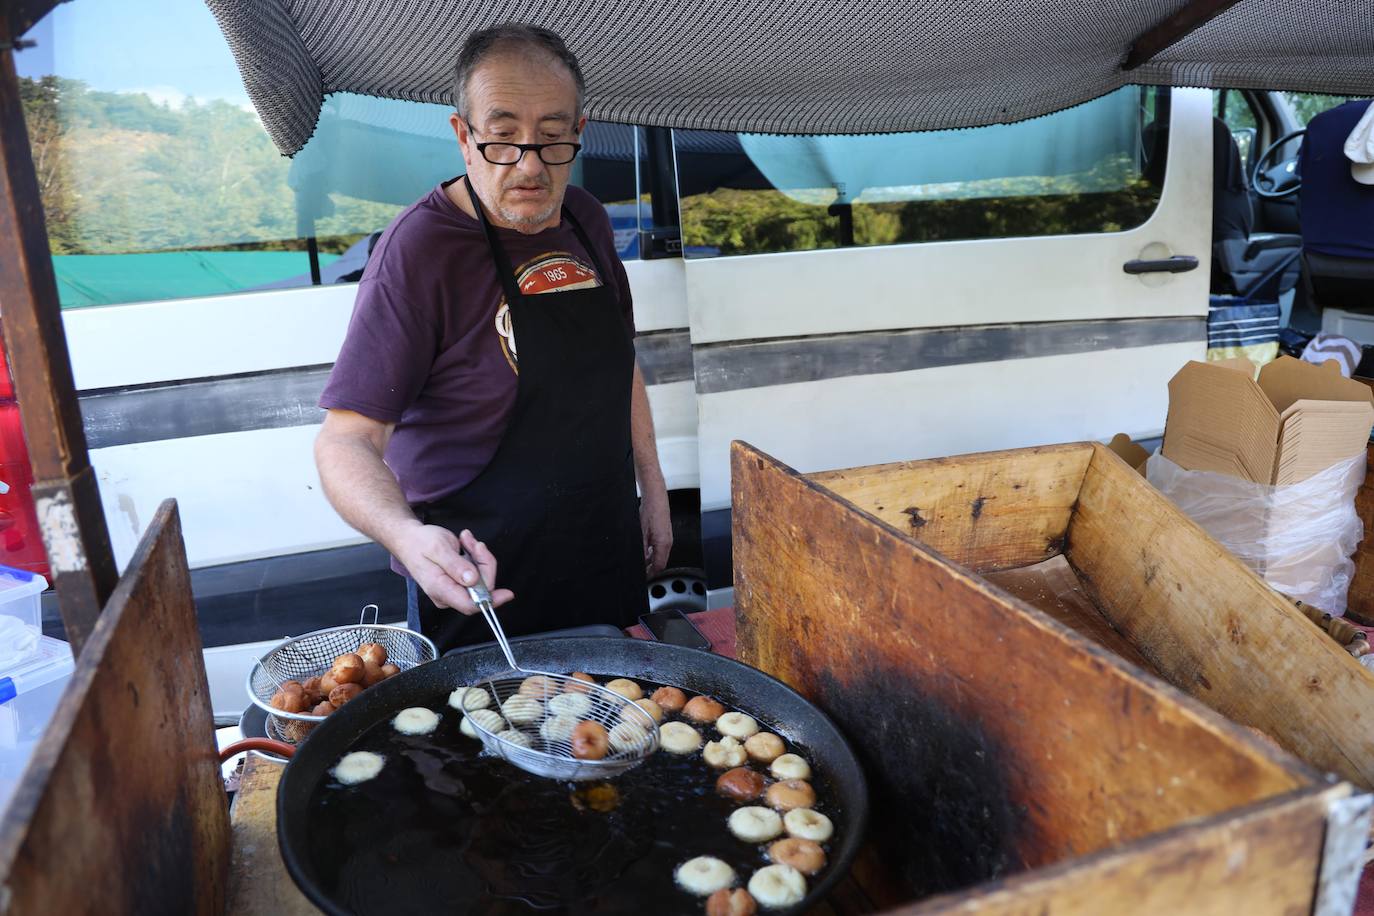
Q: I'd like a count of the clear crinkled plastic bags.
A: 1